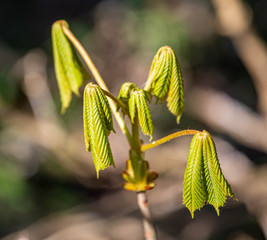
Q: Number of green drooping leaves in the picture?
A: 5